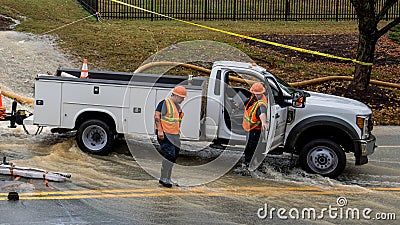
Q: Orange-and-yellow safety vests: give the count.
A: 2